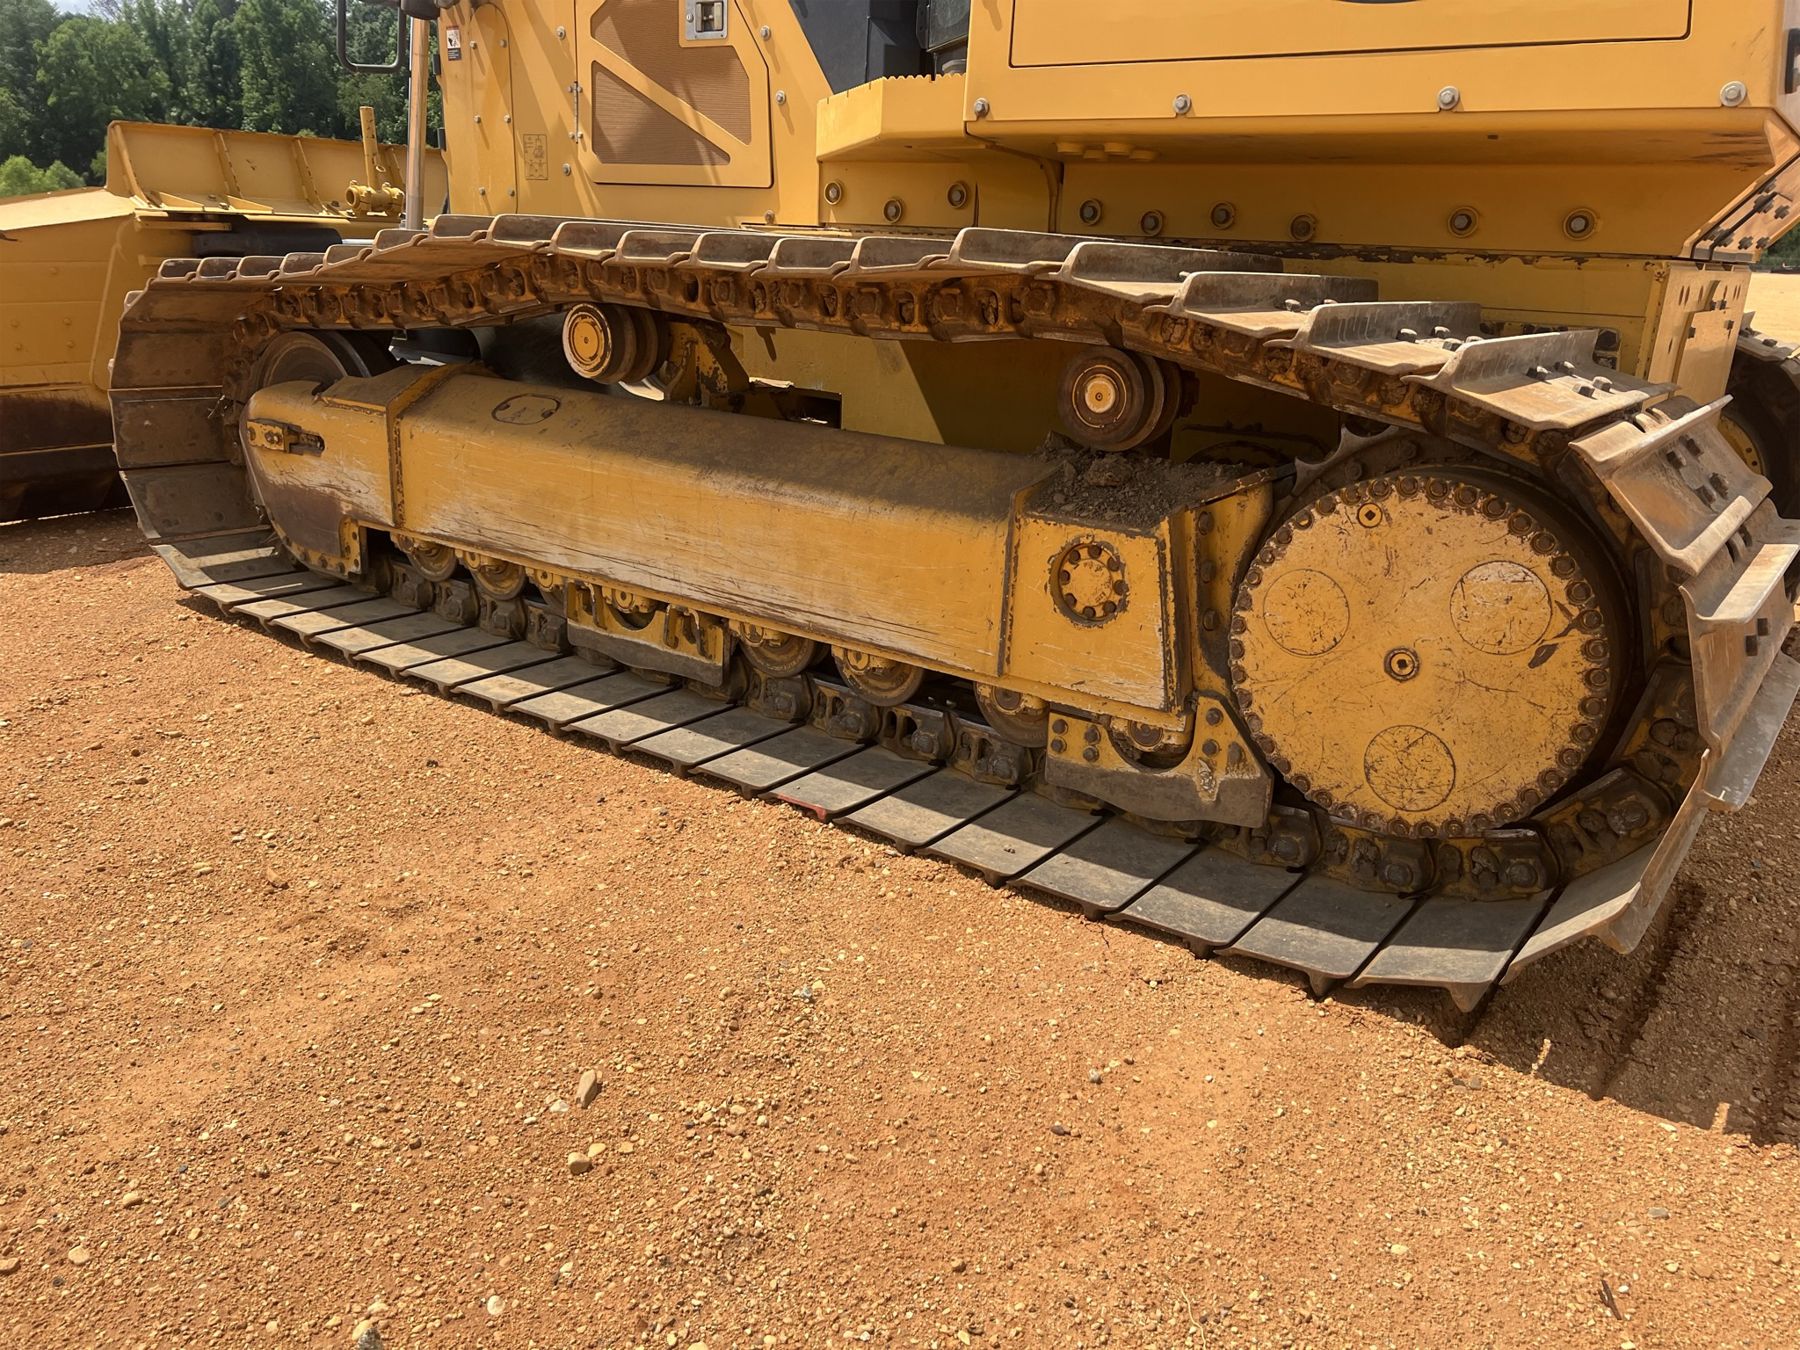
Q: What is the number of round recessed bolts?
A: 9